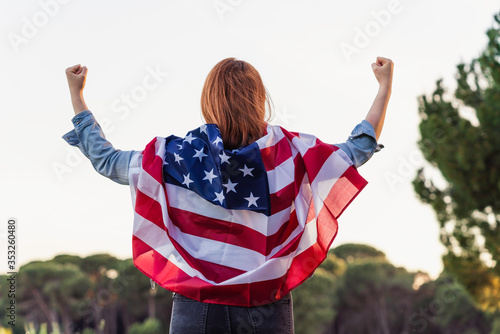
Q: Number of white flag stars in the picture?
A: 14